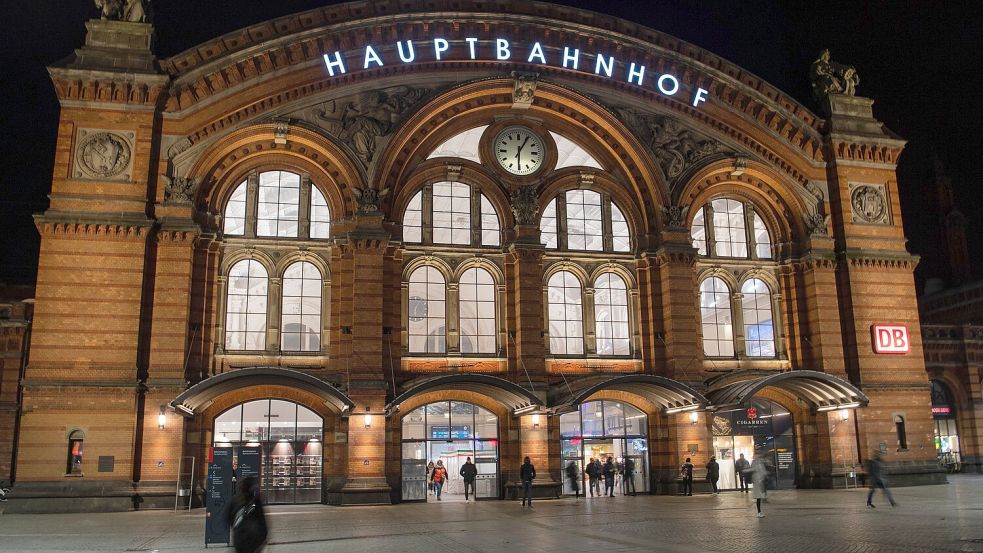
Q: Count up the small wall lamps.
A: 5